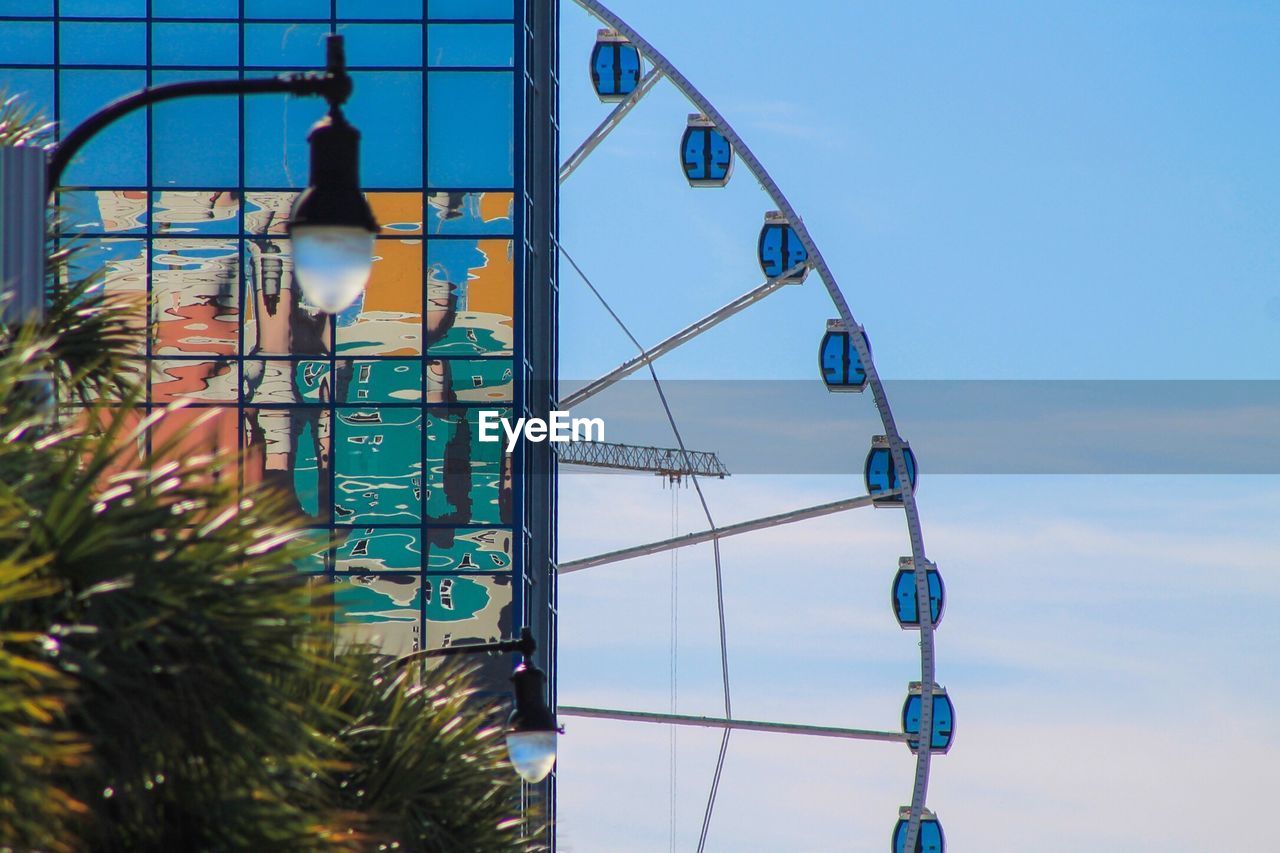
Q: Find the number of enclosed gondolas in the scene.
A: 8